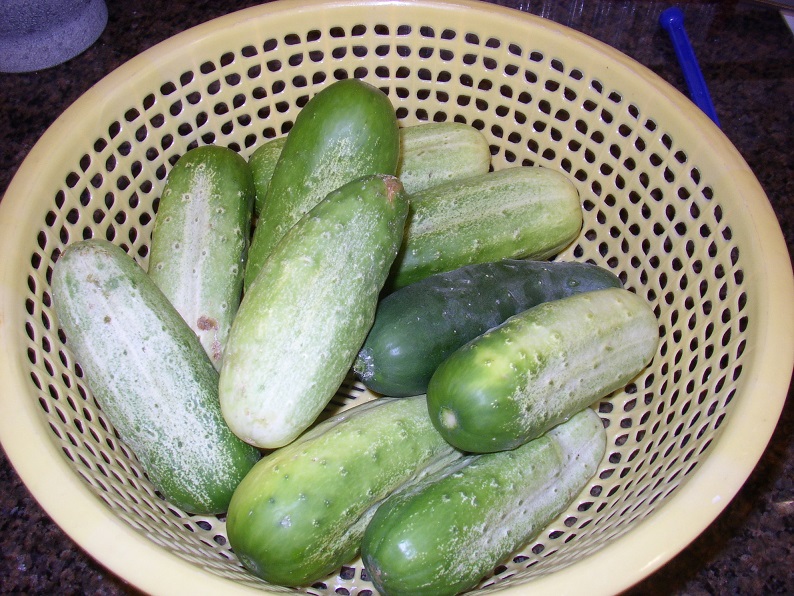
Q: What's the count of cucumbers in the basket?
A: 10